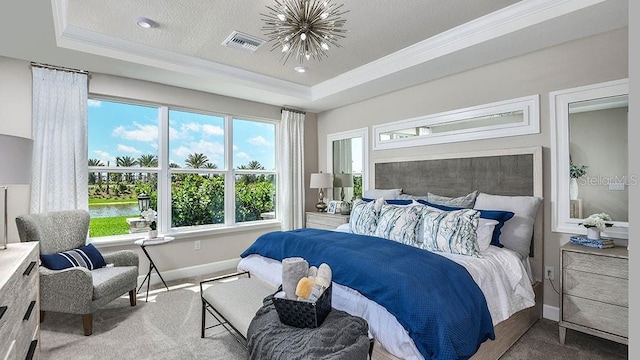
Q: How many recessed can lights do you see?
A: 2